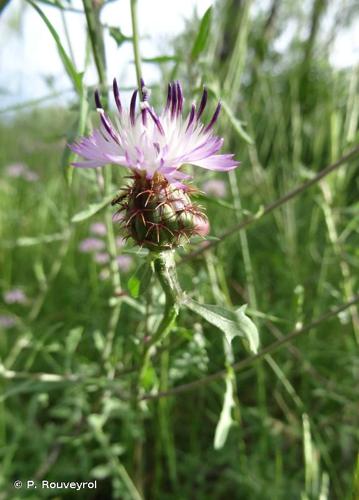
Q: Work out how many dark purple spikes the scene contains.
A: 13